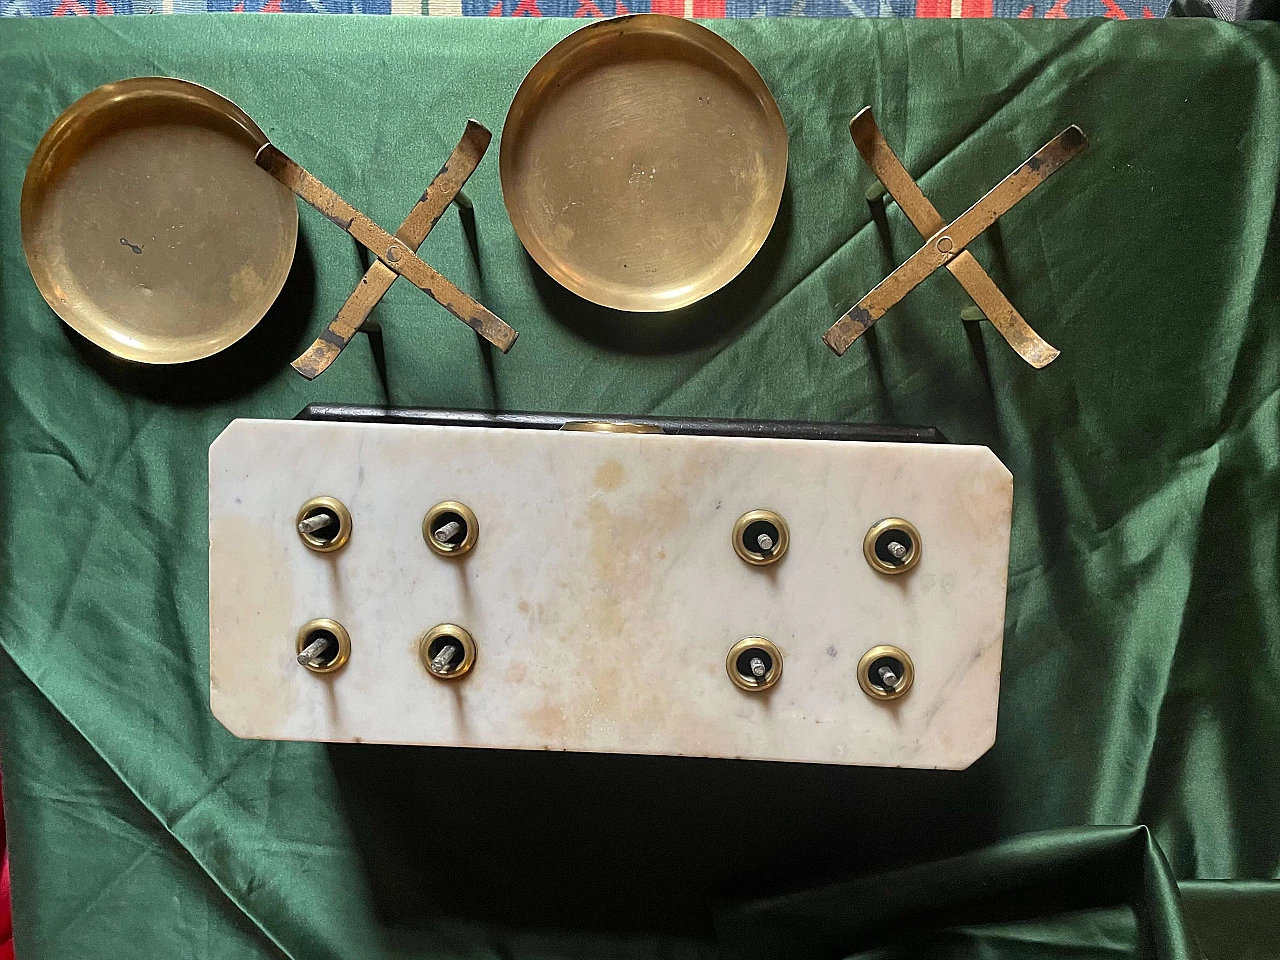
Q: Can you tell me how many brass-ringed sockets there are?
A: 8